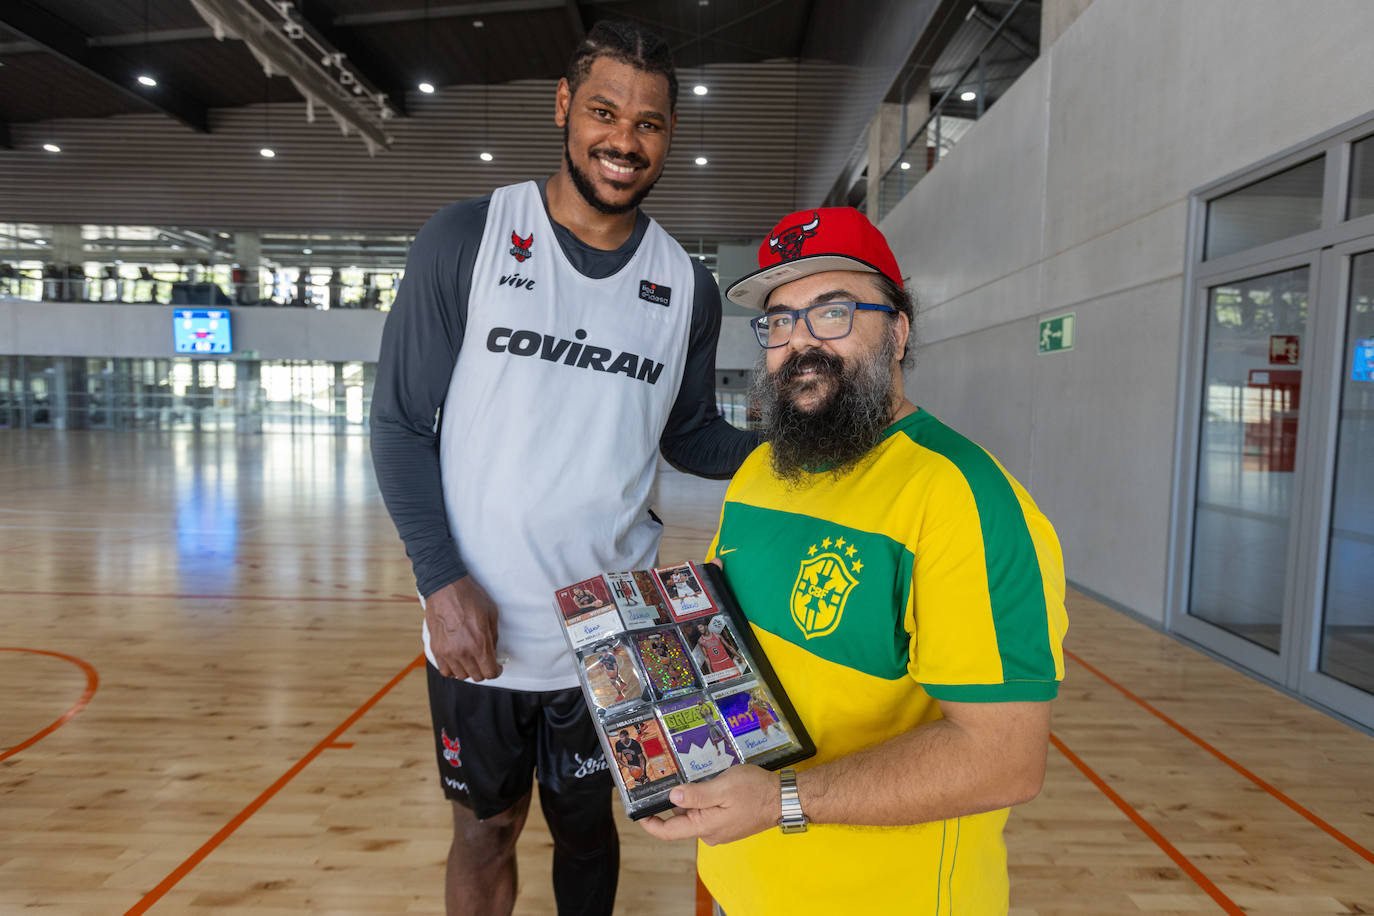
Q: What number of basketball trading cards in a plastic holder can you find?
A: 9